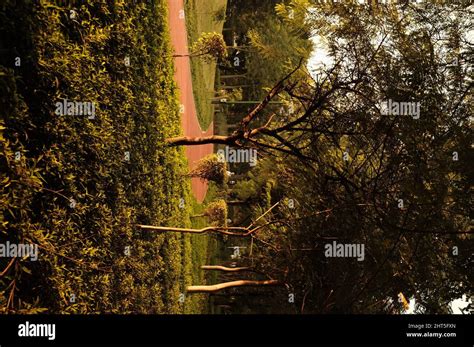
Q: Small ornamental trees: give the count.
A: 3